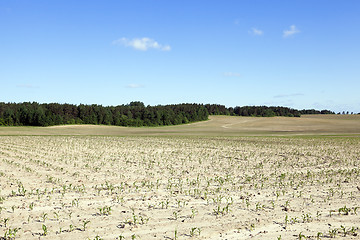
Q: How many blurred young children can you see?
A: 0